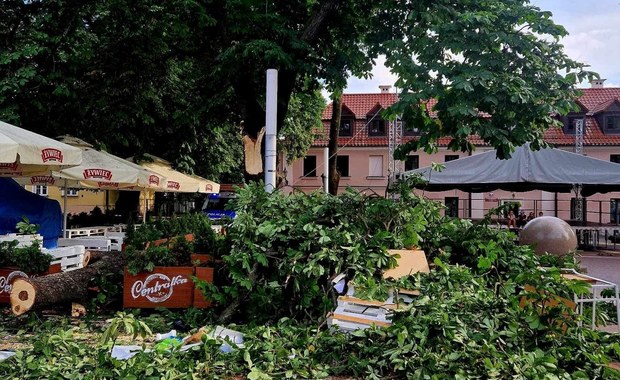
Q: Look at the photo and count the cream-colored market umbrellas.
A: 3